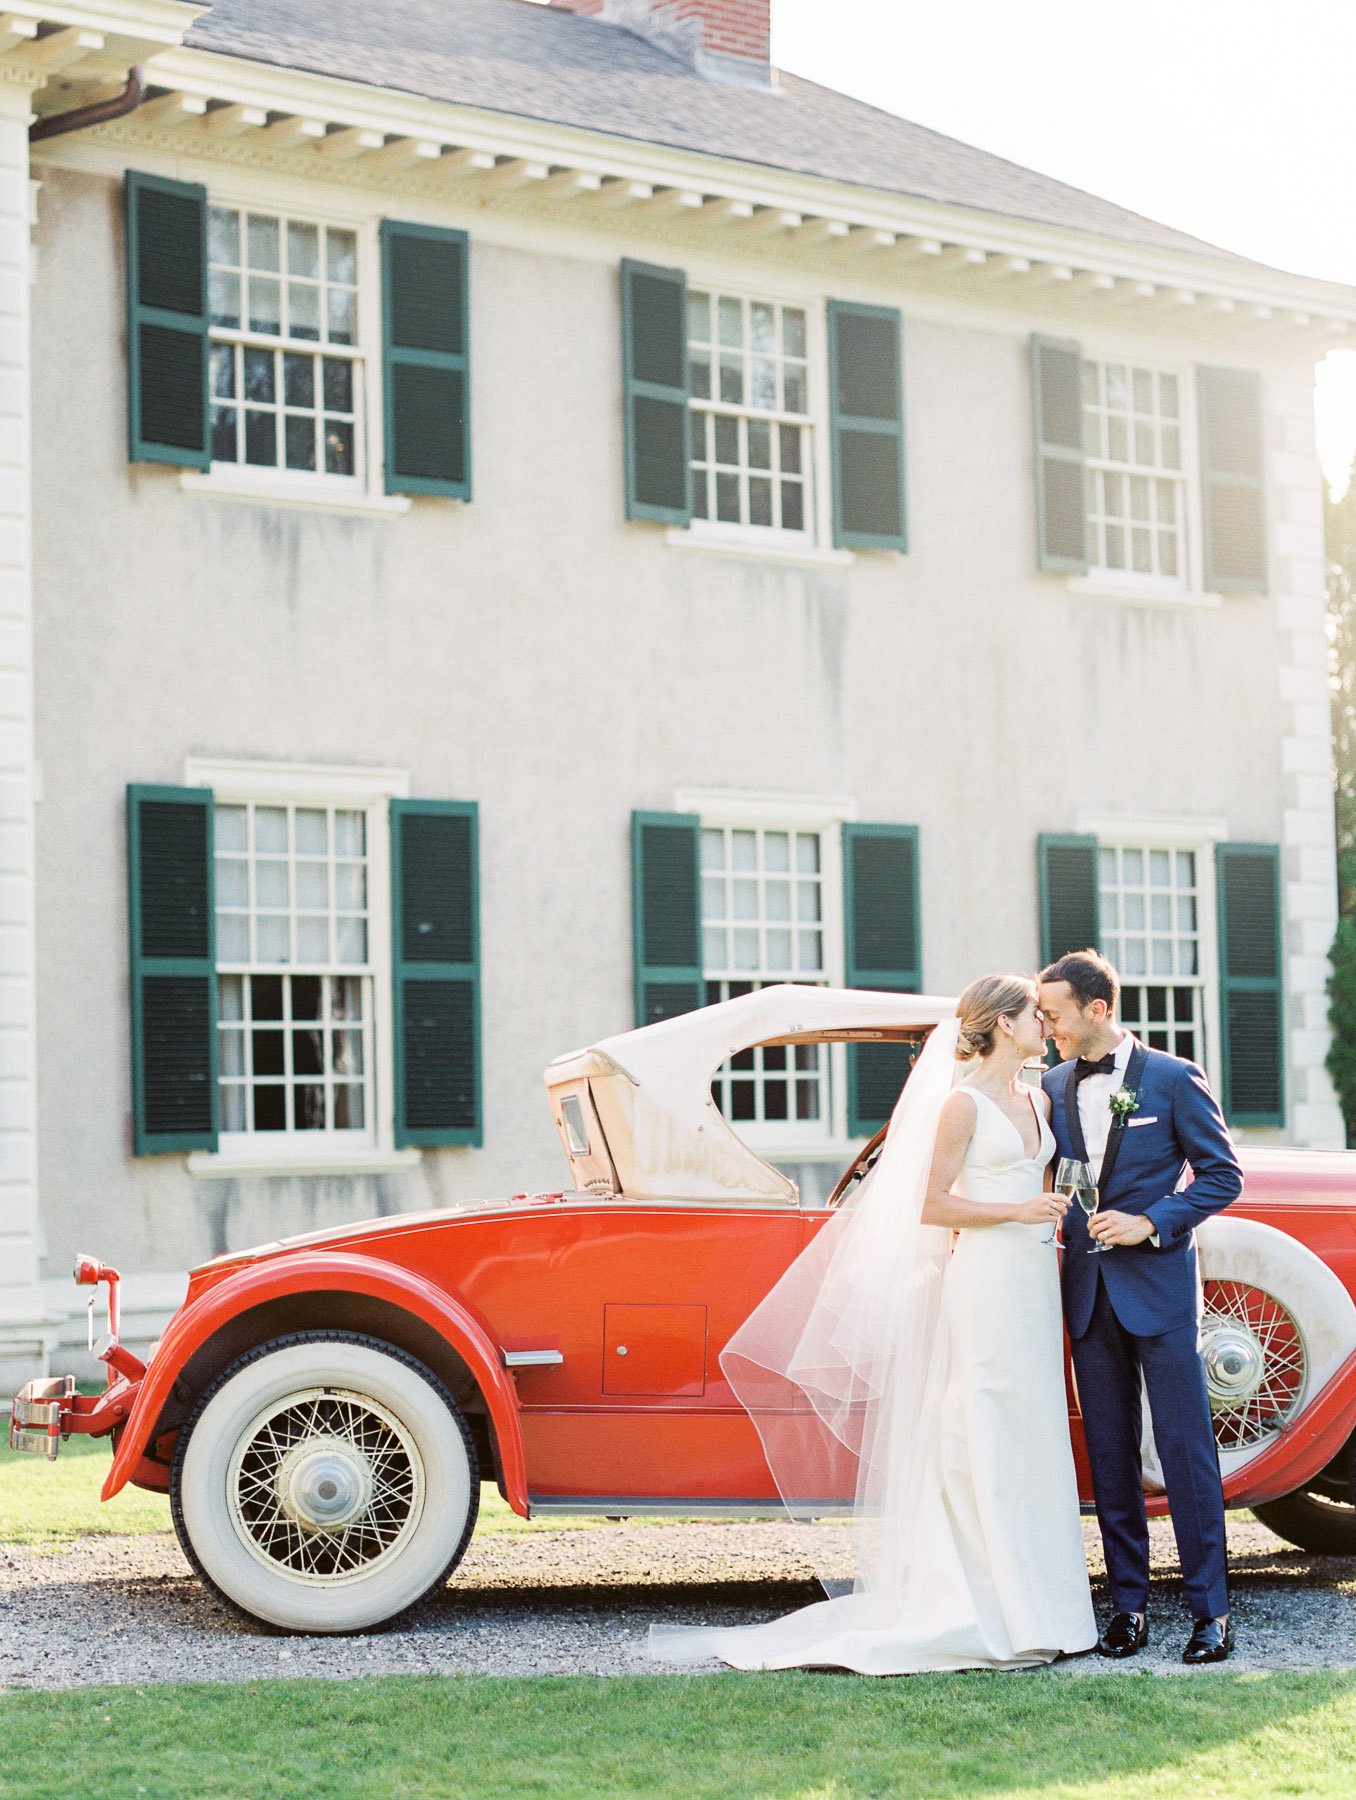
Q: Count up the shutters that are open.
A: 12